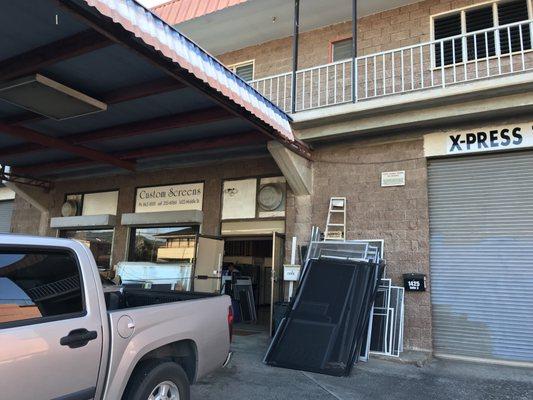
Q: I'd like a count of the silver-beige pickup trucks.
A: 1